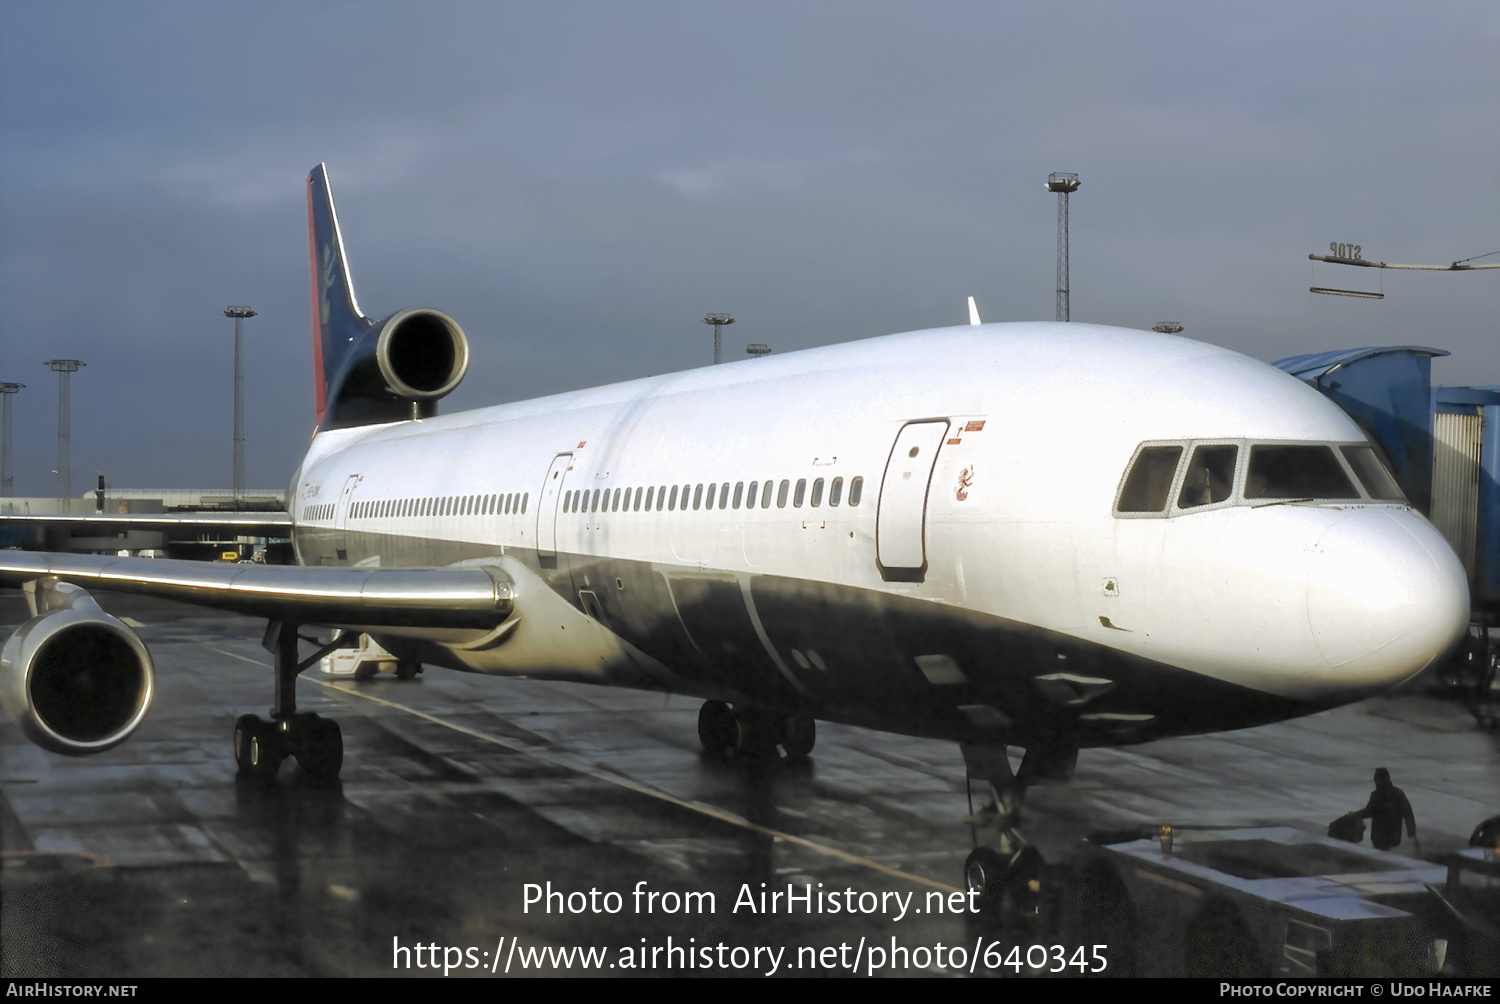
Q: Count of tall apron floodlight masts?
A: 7